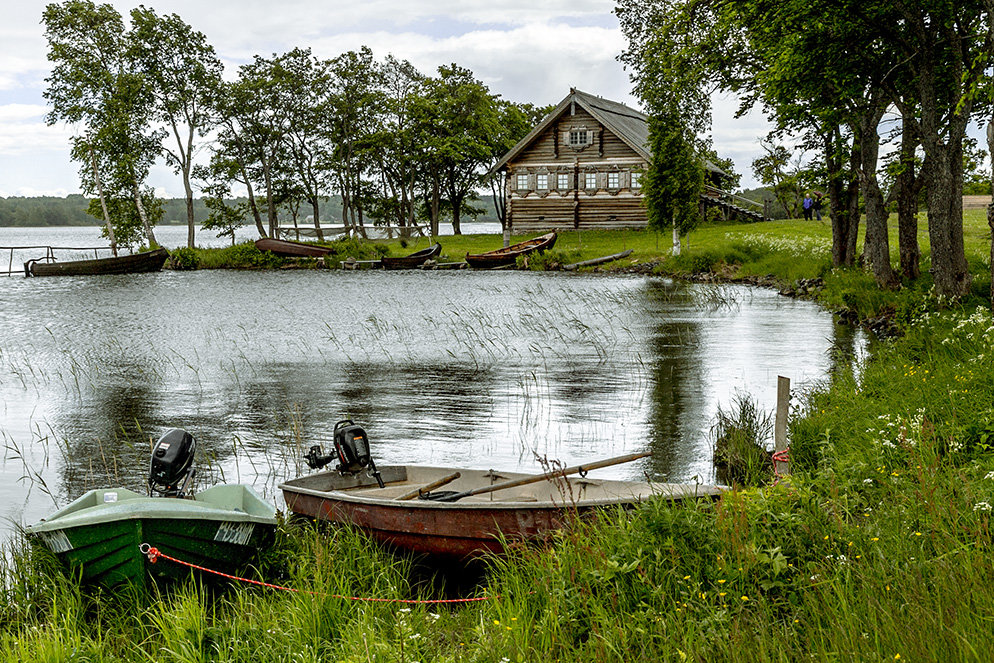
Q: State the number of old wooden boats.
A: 4